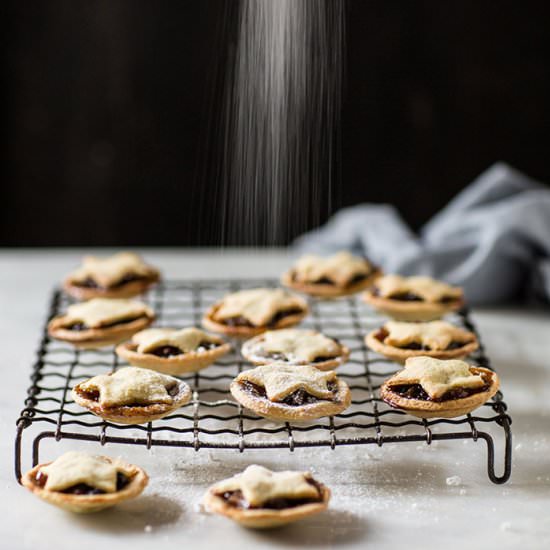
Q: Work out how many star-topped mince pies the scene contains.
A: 13